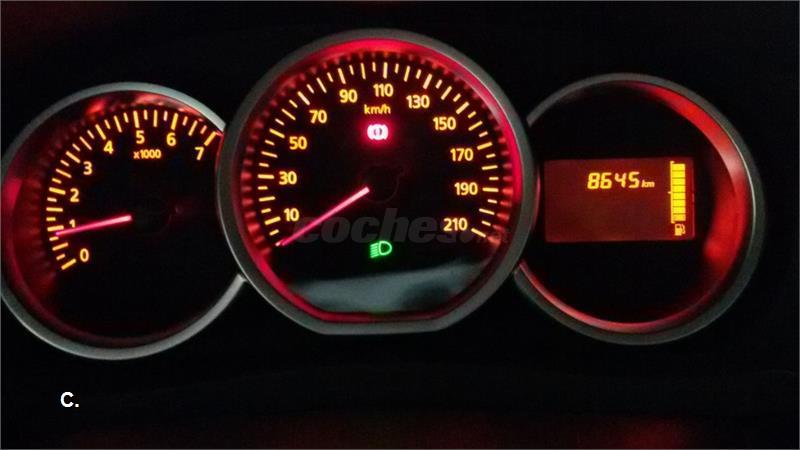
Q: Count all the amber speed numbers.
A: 11